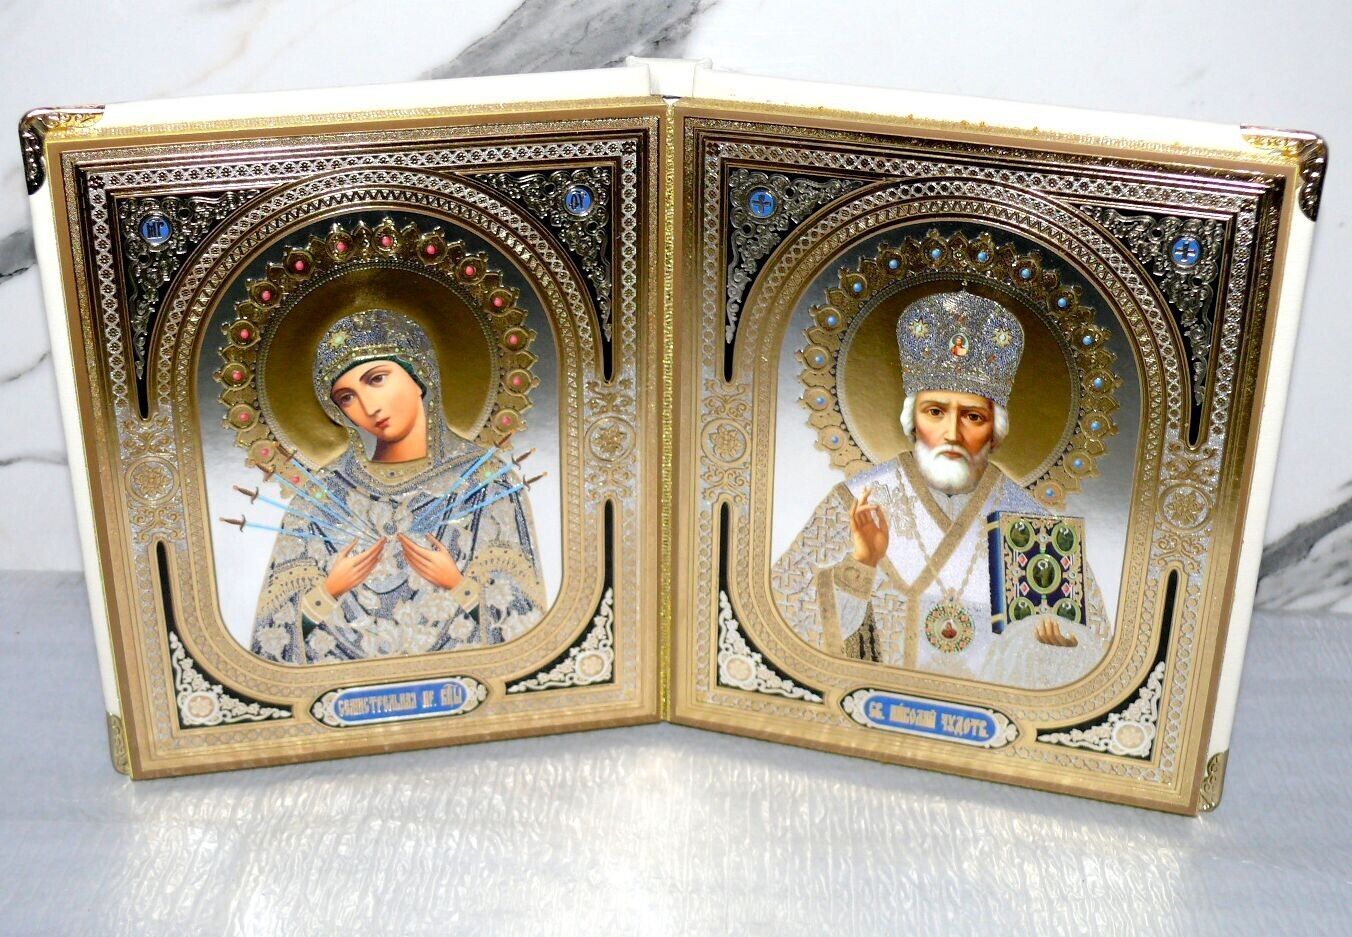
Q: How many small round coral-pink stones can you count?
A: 15